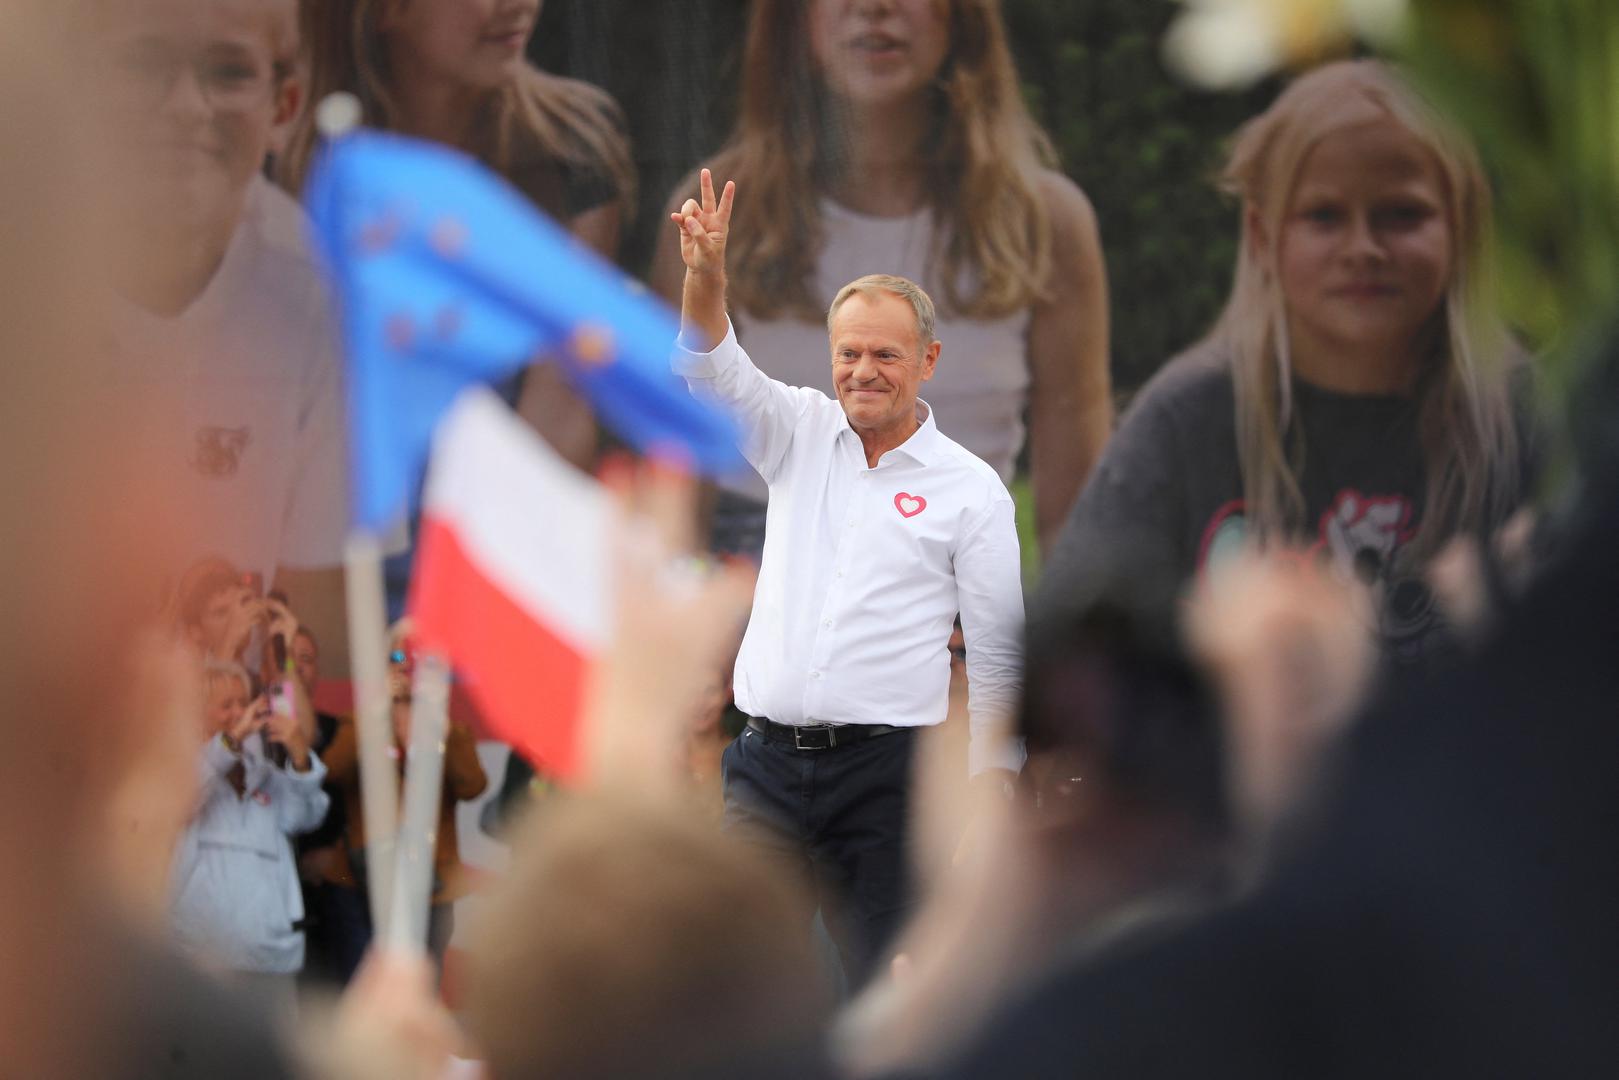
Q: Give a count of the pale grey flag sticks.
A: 2